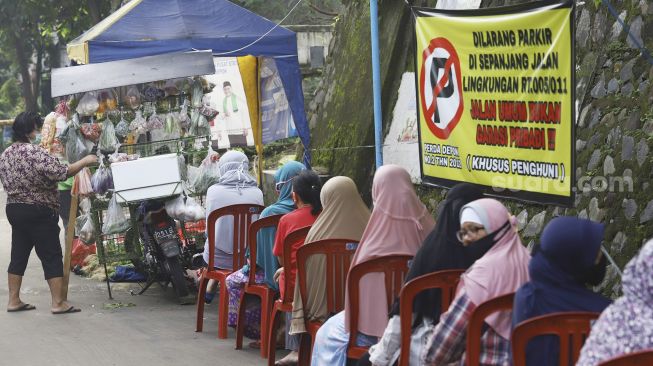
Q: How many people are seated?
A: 9